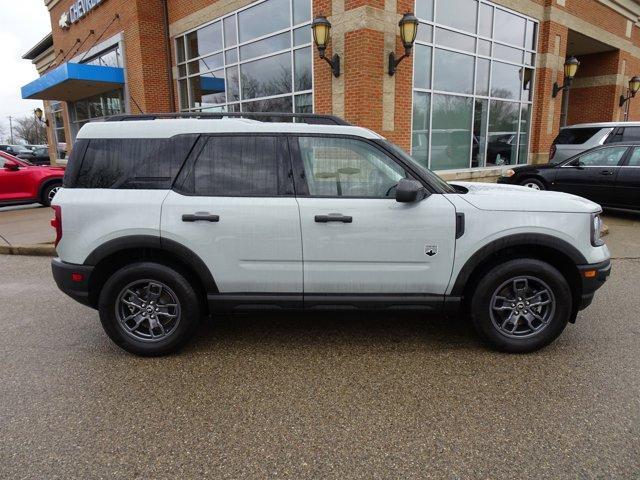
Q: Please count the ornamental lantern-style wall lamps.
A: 5